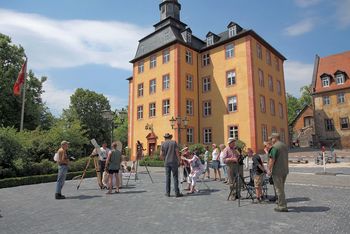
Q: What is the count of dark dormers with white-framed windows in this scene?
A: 5